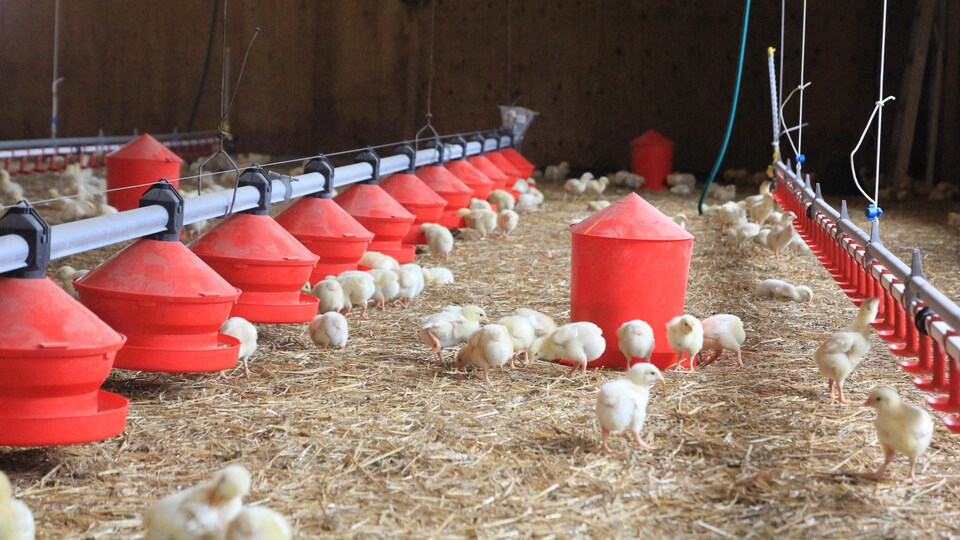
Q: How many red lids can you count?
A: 14